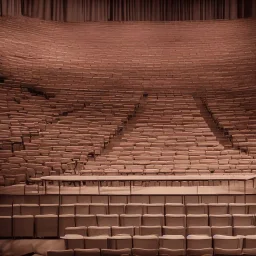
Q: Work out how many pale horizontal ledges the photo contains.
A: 2